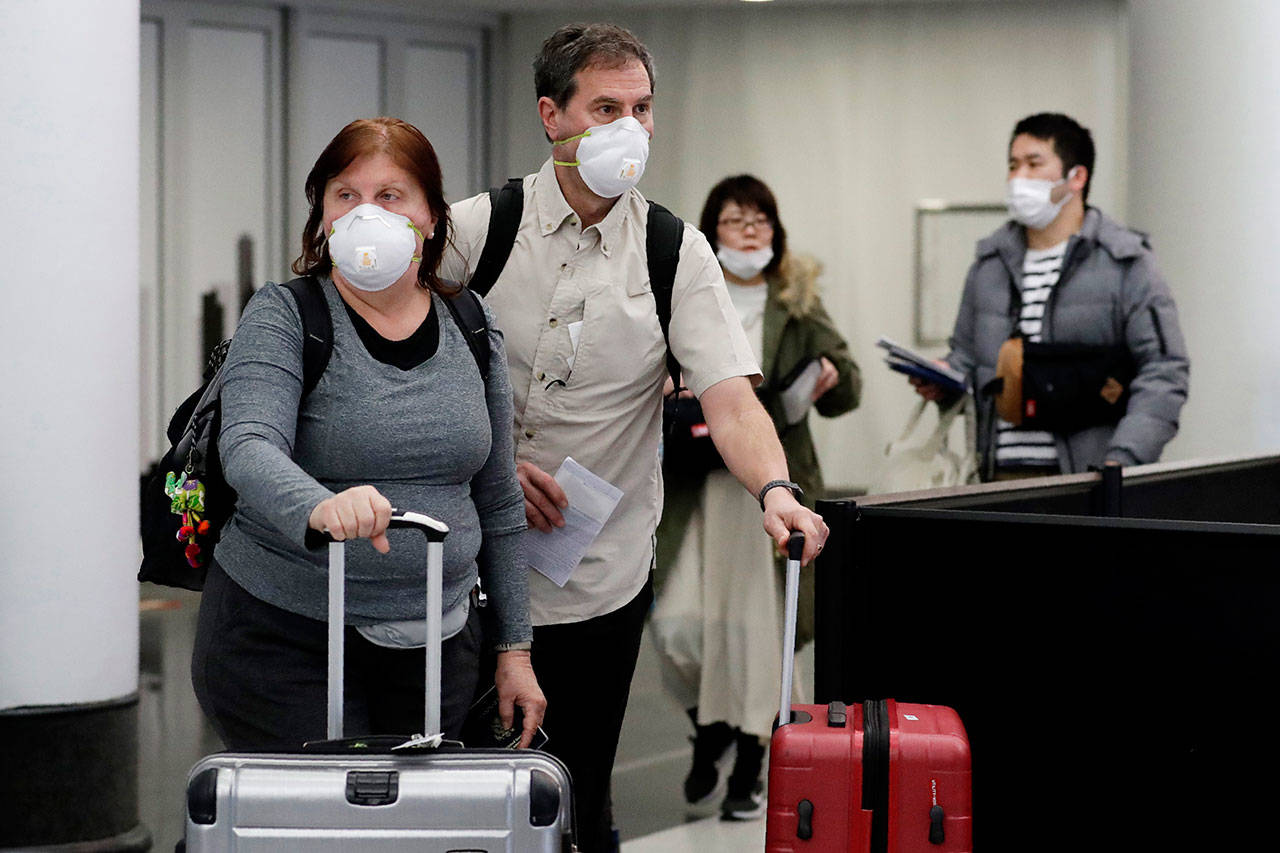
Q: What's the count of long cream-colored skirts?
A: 1